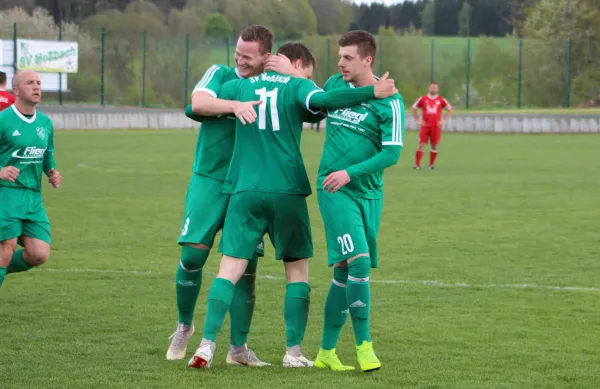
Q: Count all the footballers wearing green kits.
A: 4